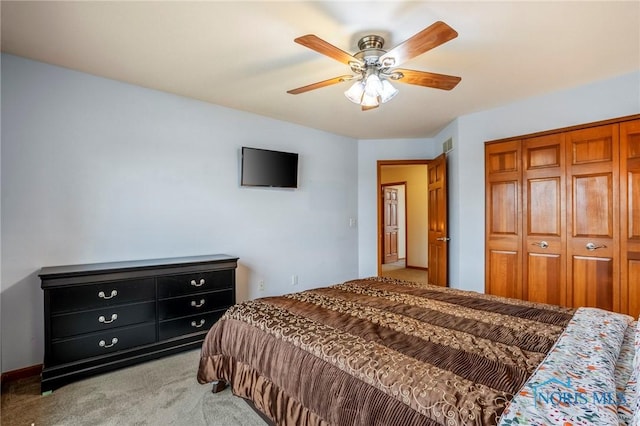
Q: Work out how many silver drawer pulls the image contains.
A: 6